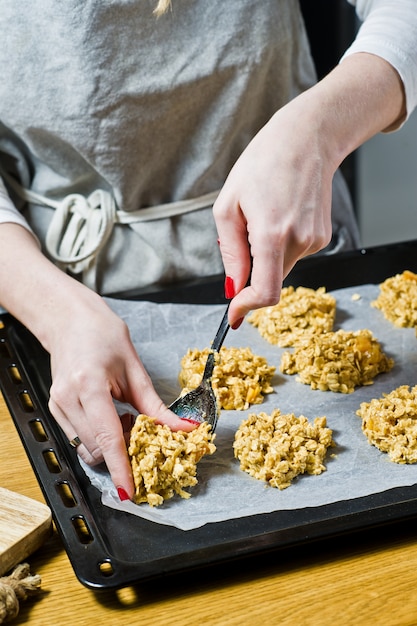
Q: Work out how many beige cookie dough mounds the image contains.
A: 7